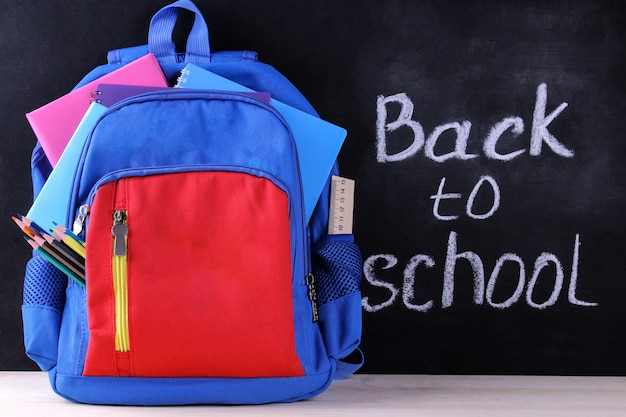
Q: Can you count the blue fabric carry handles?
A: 1